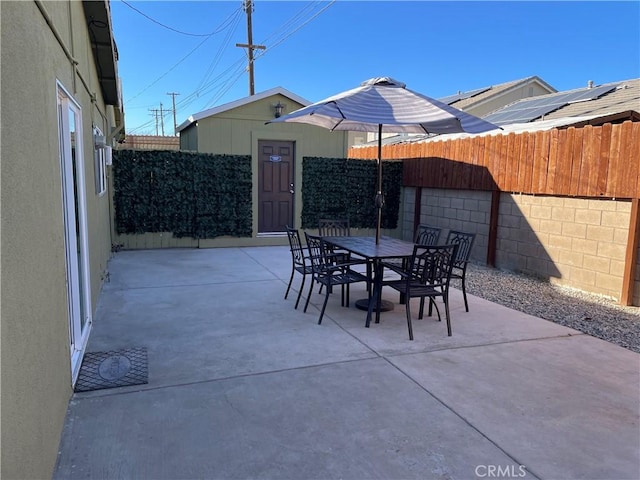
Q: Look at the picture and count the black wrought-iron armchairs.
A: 6